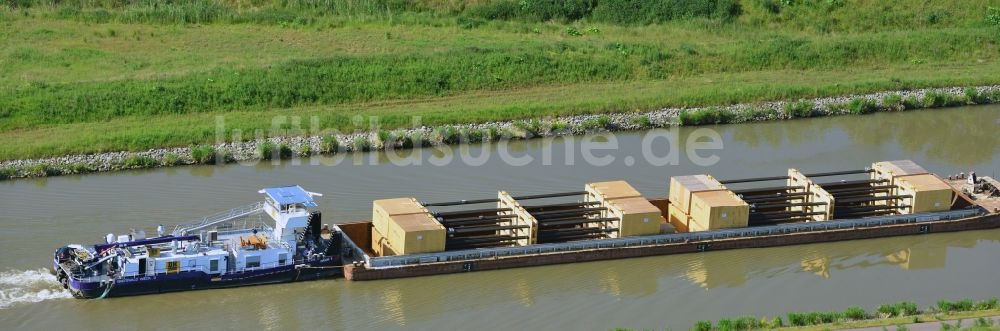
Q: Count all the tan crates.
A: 8